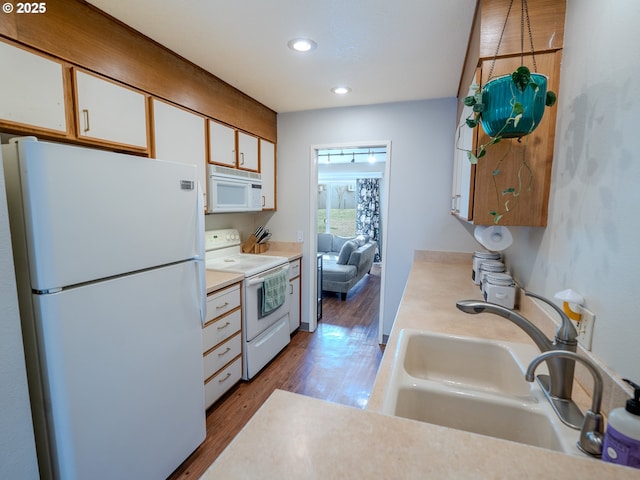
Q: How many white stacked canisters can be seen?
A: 3